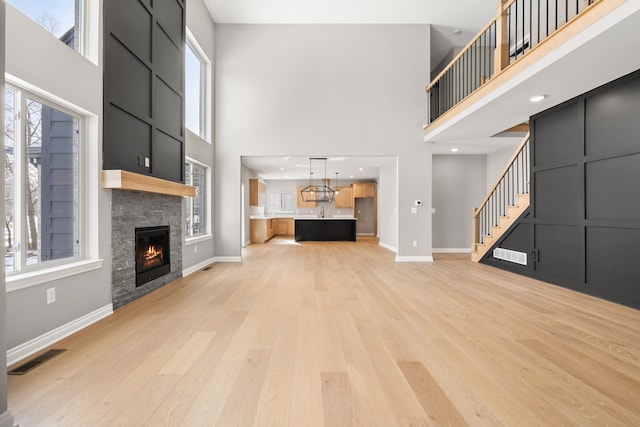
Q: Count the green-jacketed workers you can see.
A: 0